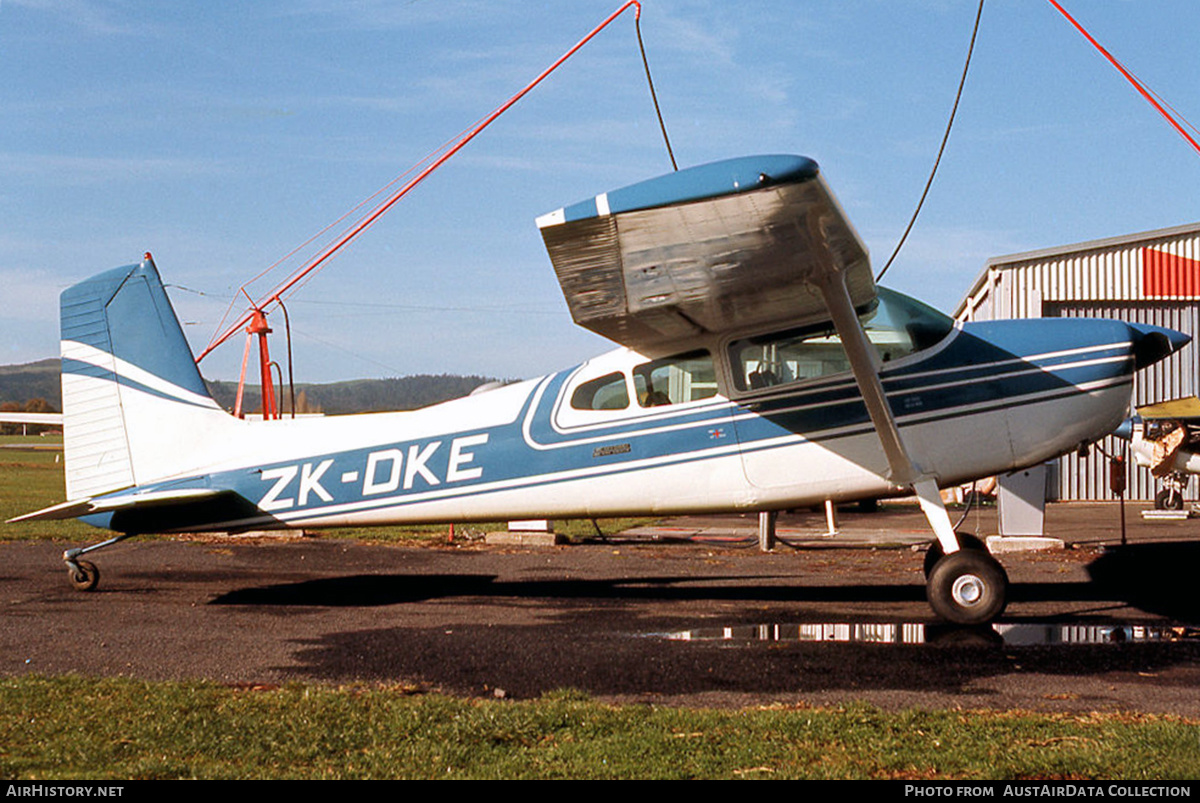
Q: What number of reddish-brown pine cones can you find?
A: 0